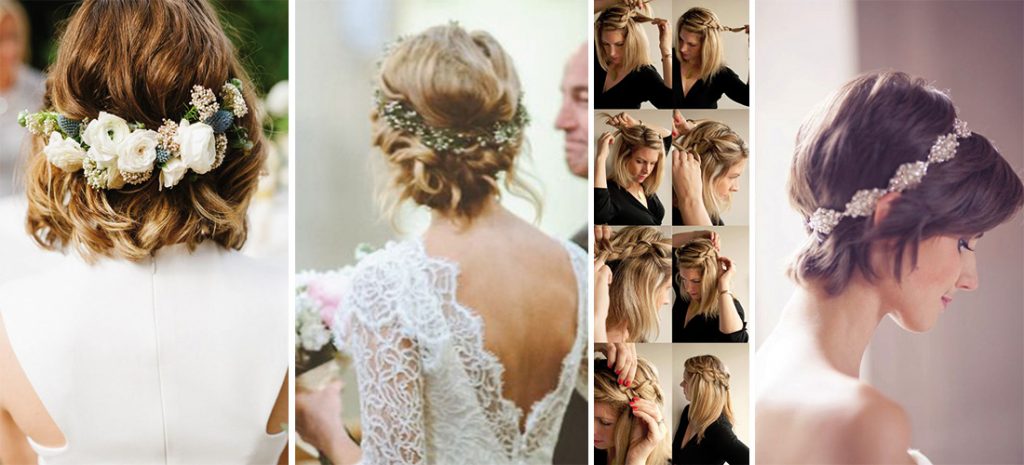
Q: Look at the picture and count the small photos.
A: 8